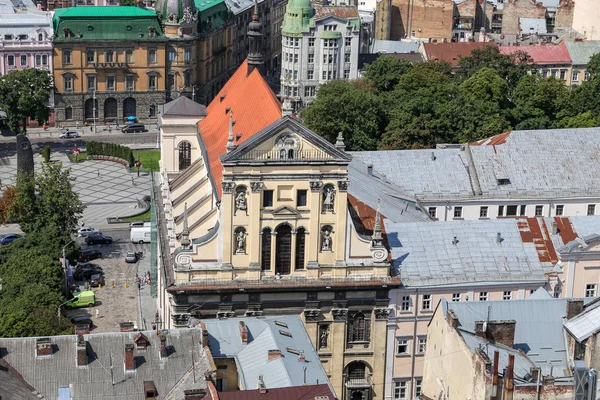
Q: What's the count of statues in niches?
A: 5